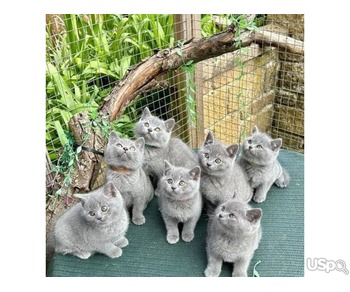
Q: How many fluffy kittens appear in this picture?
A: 7